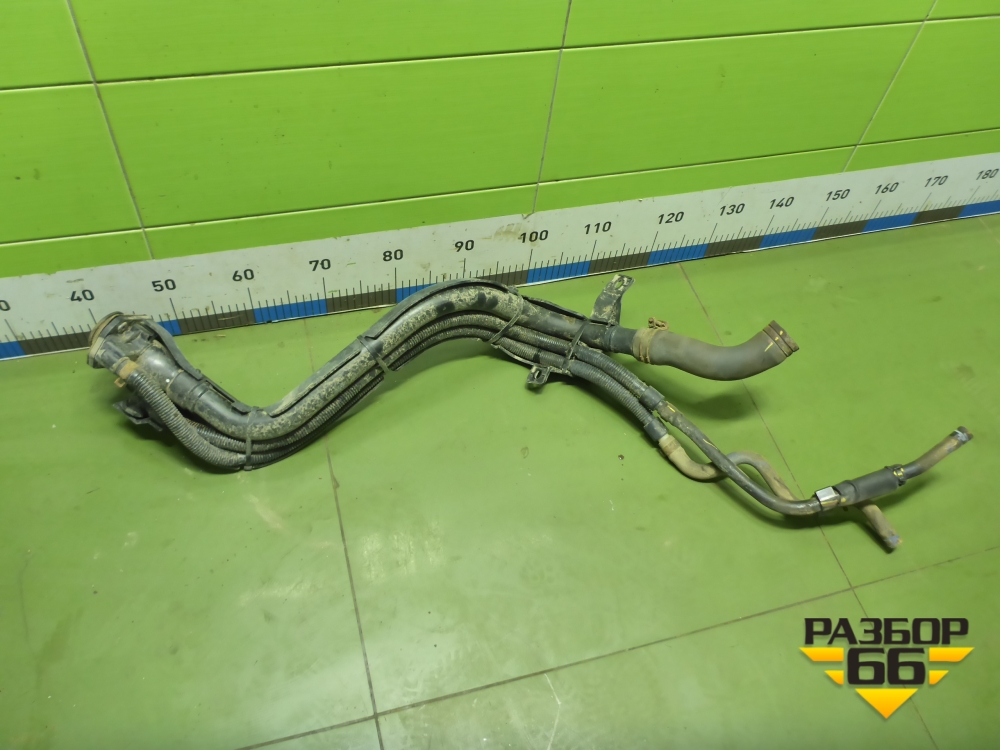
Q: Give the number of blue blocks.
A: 9